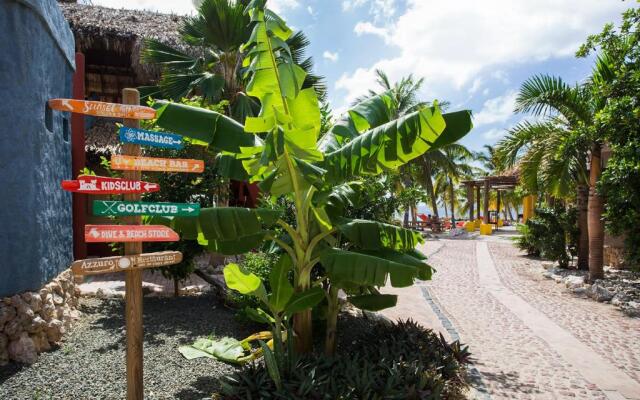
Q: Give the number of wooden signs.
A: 7